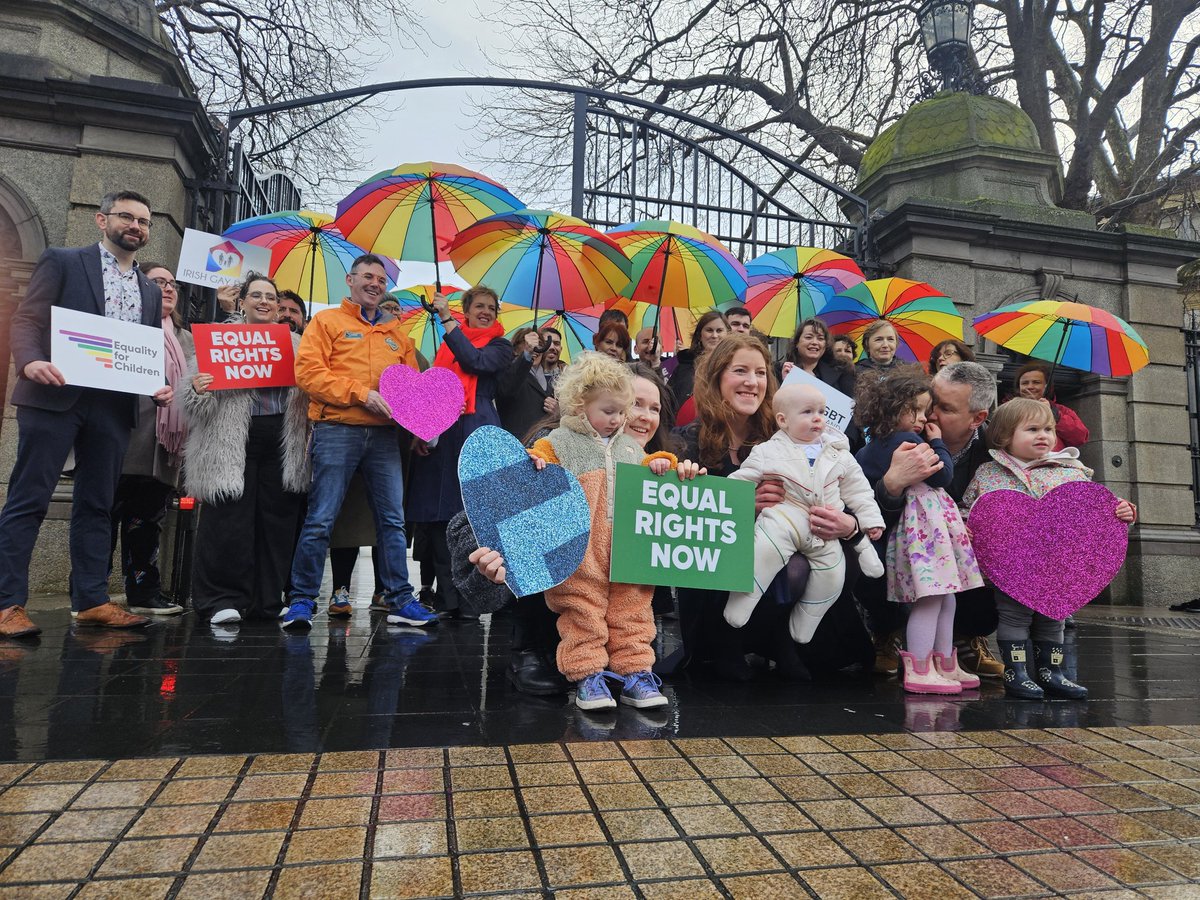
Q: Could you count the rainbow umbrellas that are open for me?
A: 10